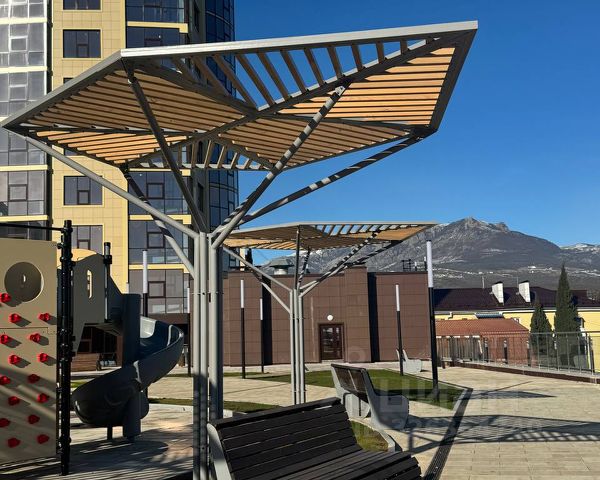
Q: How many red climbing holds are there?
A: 15